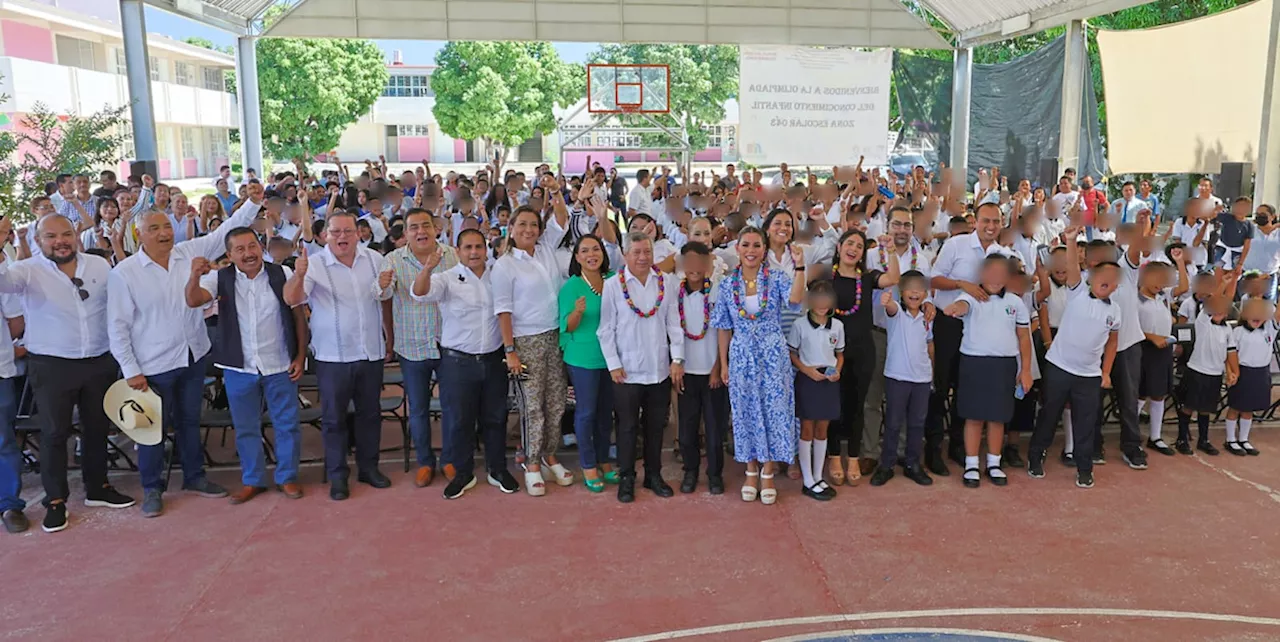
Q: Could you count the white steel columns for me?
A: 5